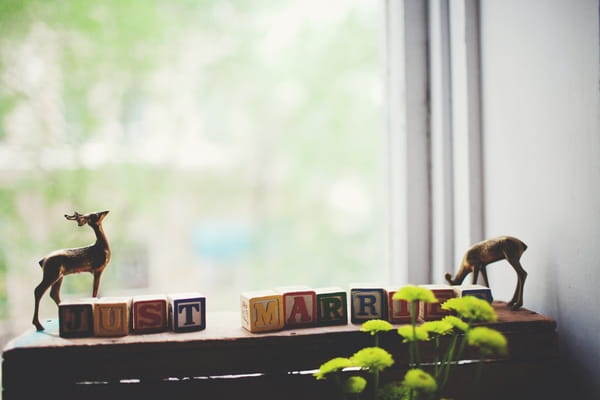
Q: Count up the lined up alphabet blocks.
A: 11